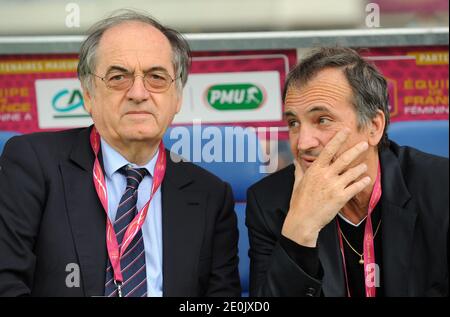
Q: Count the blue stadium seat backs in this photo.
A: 3